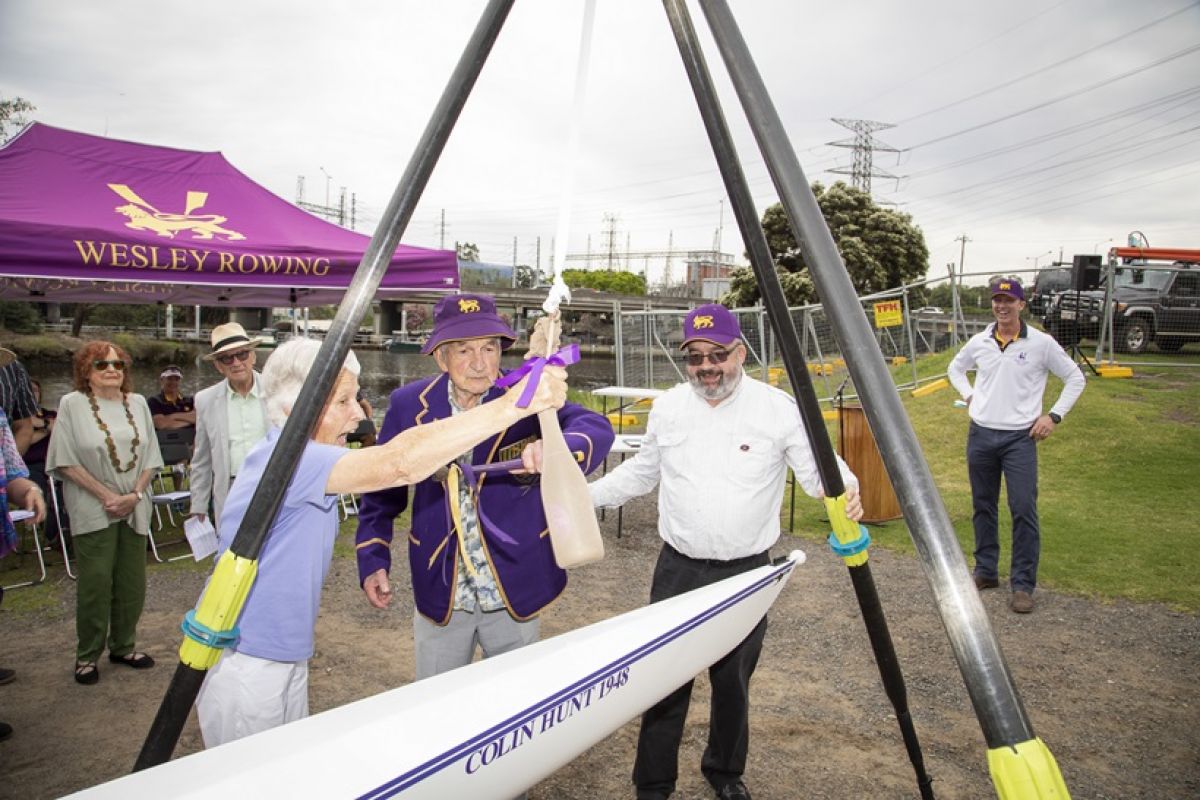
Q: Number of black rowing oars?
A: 3